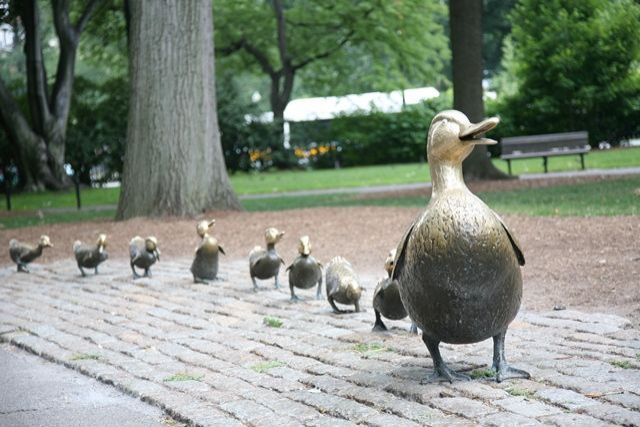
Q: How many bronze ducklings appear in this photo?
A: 8